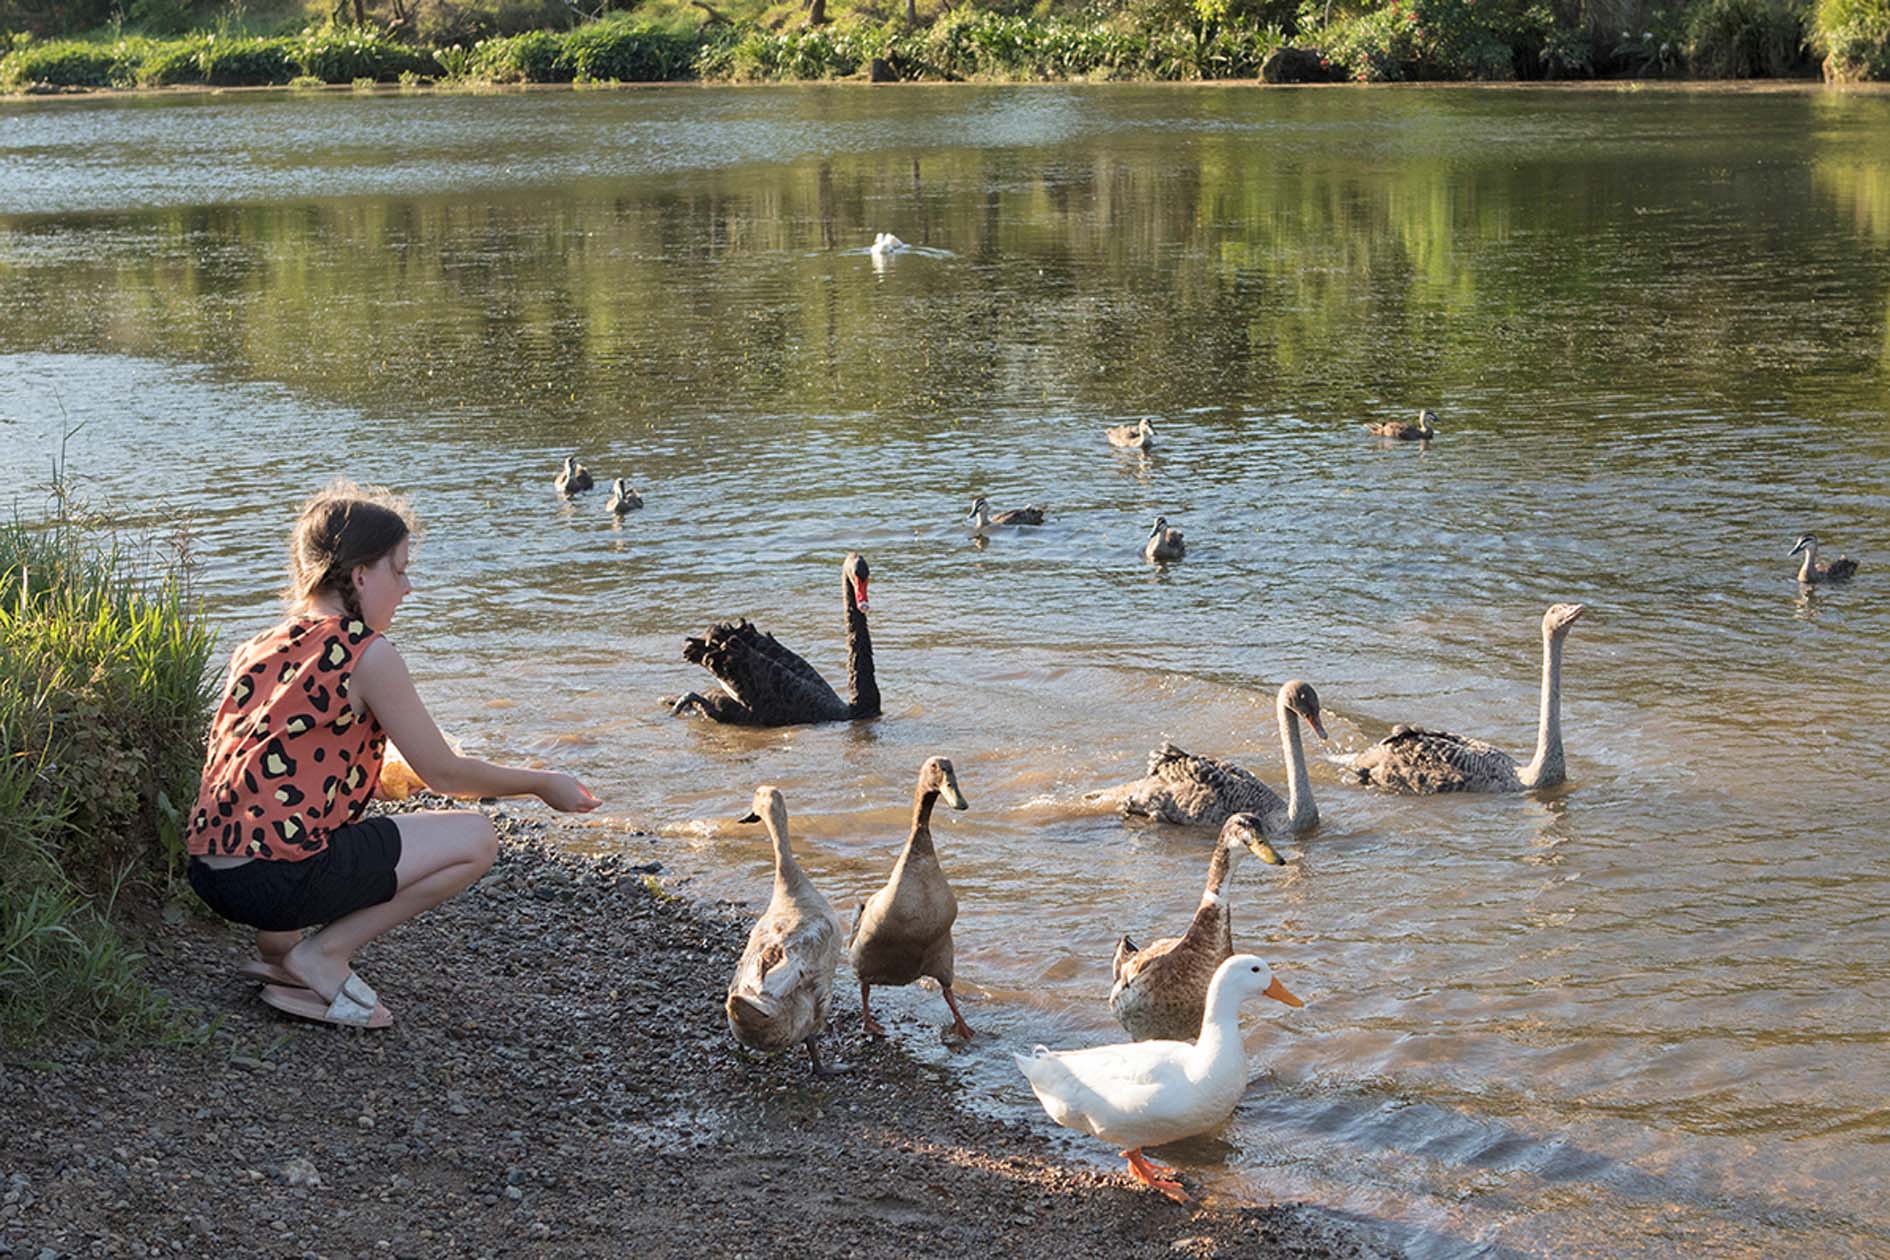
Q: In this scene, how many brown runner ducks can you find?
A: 3